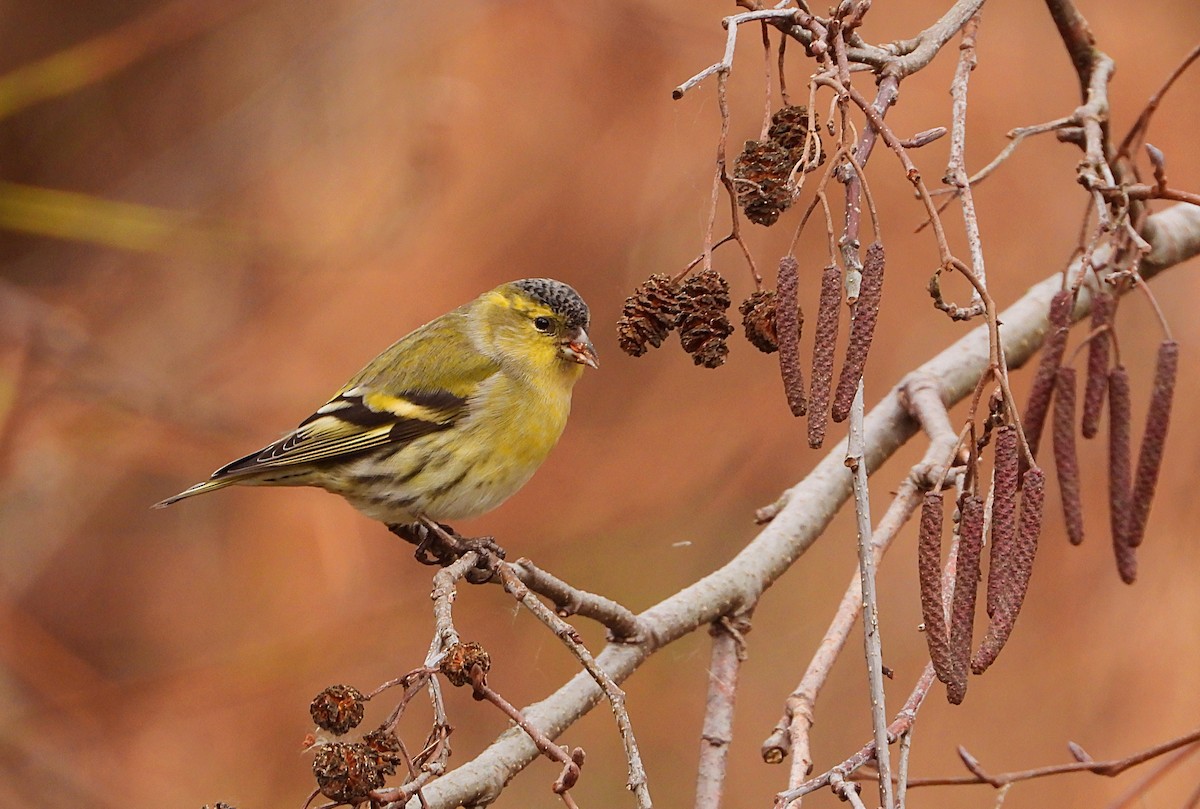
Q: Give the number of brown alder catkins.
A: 12